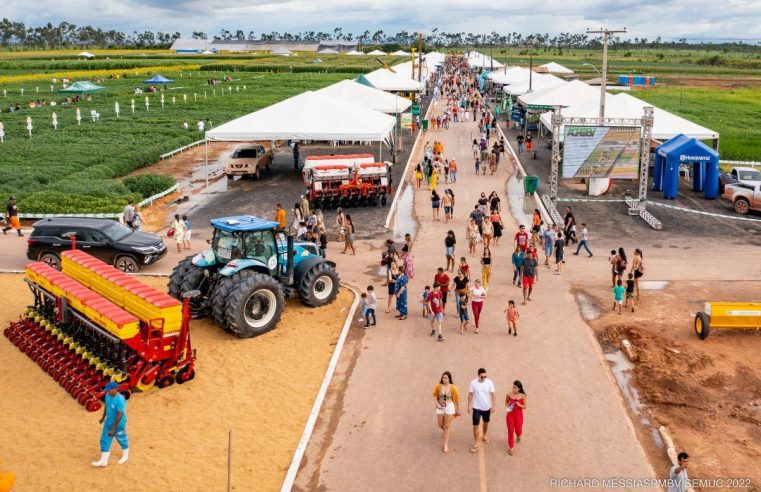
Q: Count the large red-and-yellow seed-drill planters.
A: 1